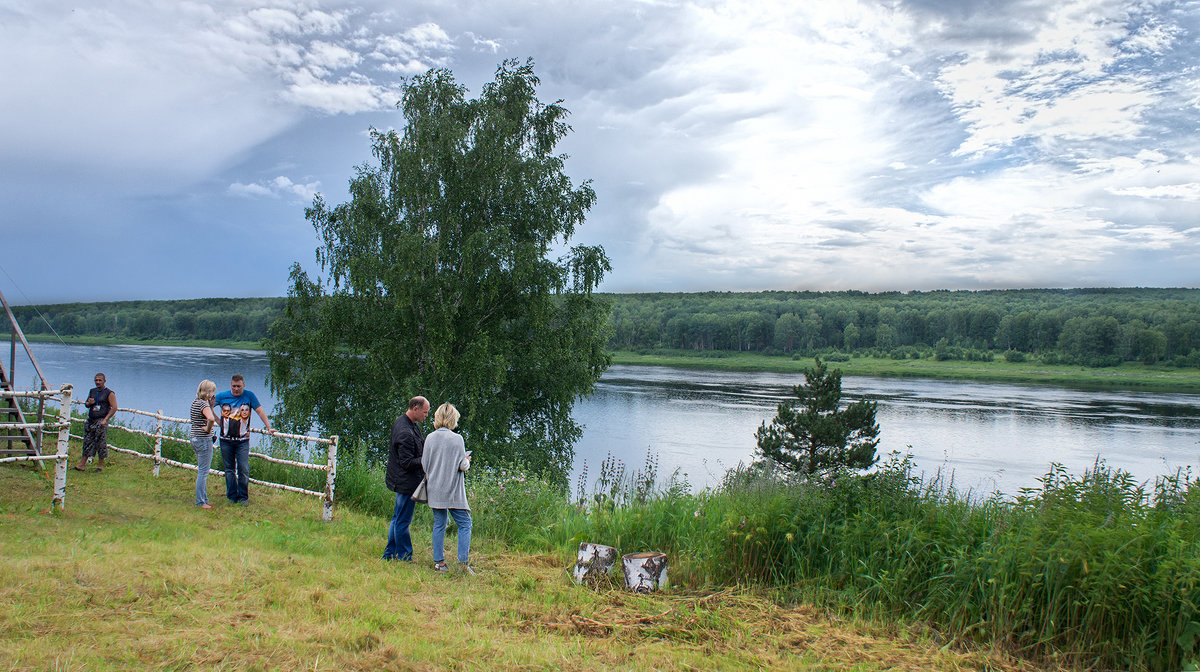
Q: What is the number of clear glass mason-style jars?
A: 0